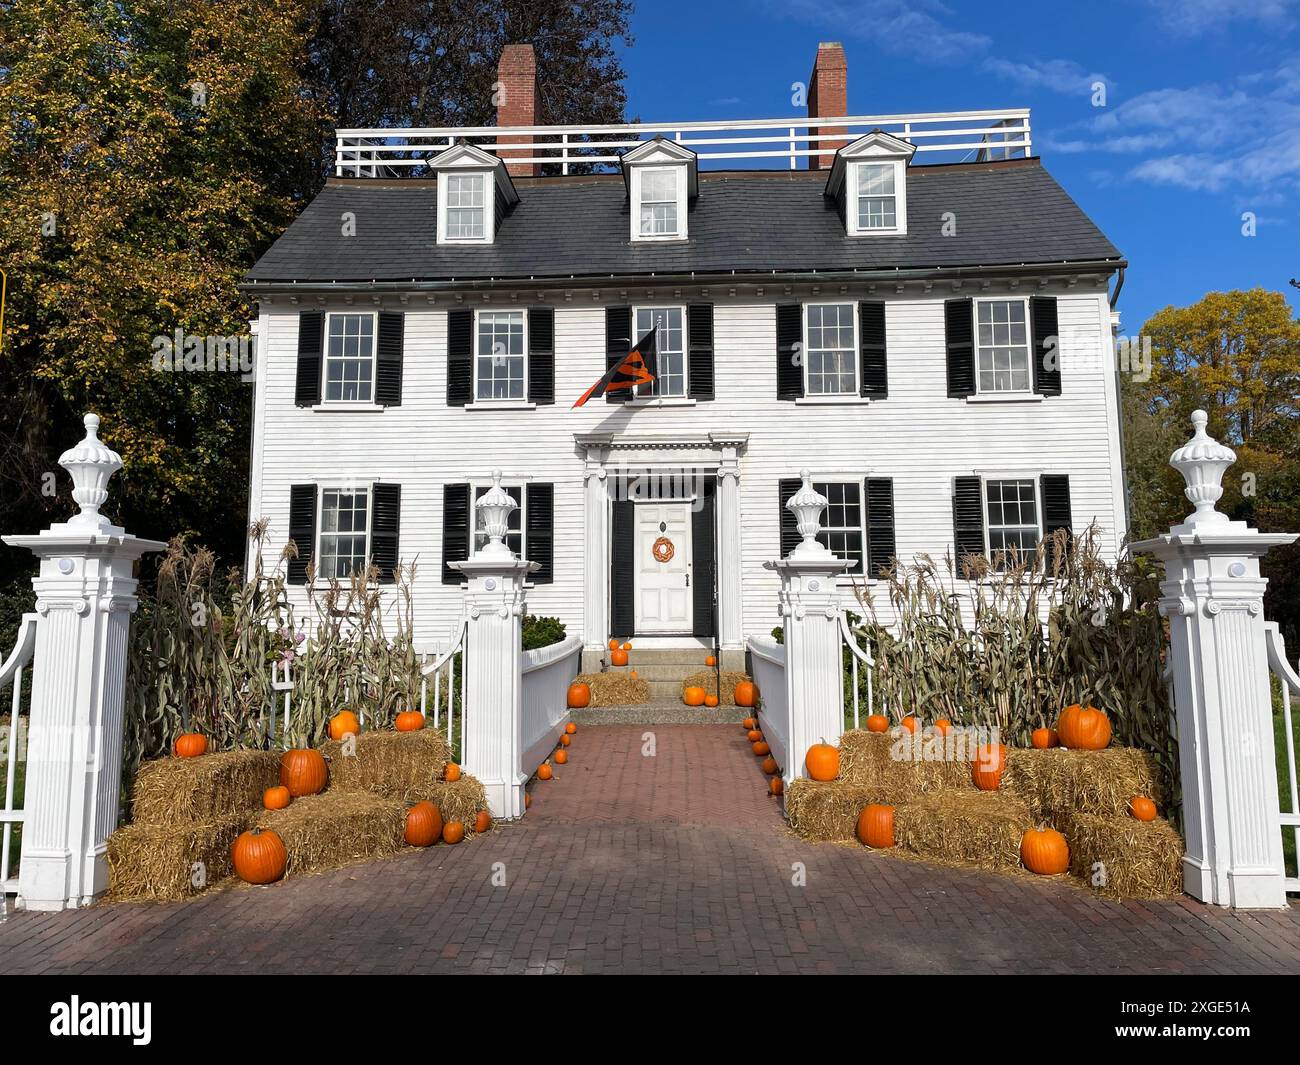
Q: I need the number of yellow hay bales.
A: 12